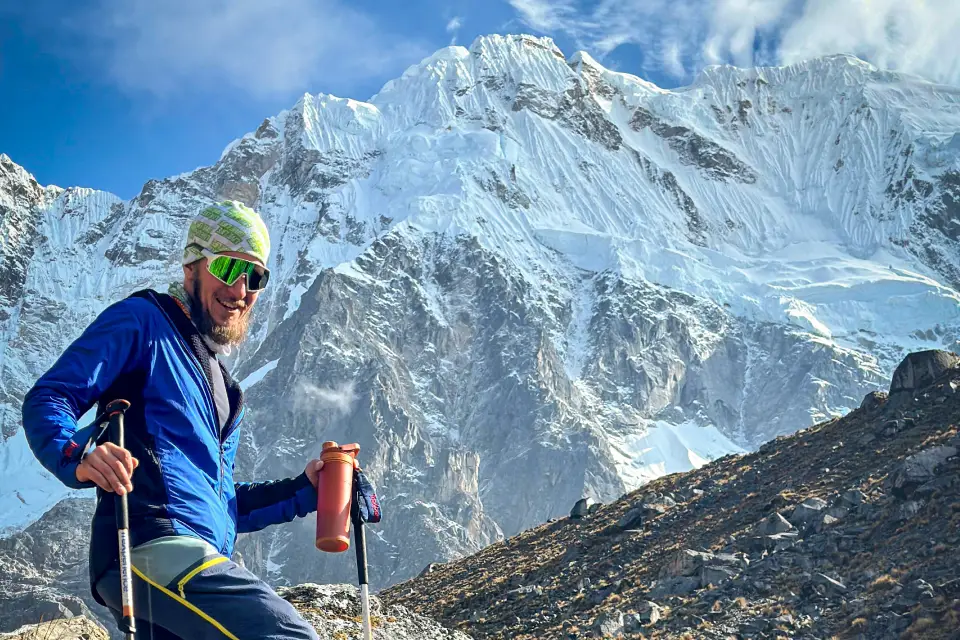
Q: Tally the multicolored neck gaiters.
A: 1